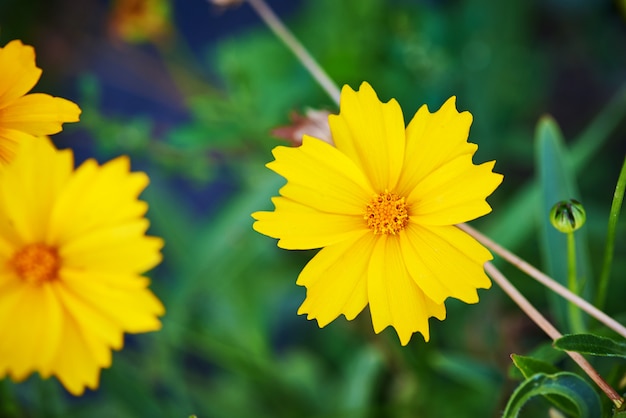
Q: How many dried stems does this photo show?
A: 2